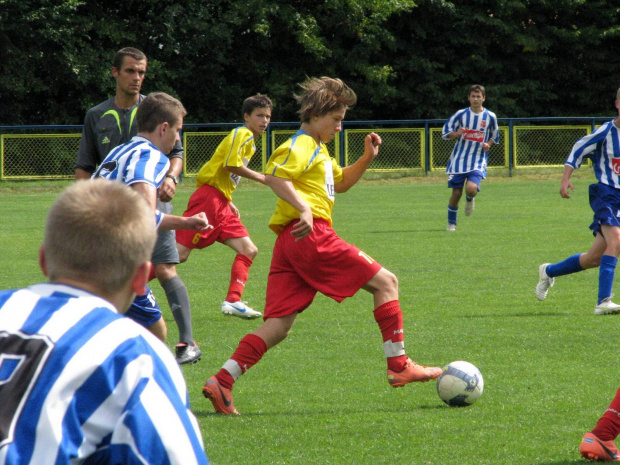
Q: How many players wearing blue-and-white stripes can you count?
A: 4